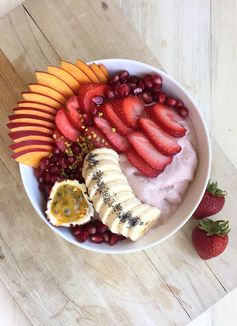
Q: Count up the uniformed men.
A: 0